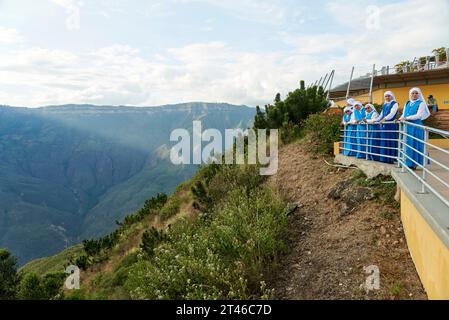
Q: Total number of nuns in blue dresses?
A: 6